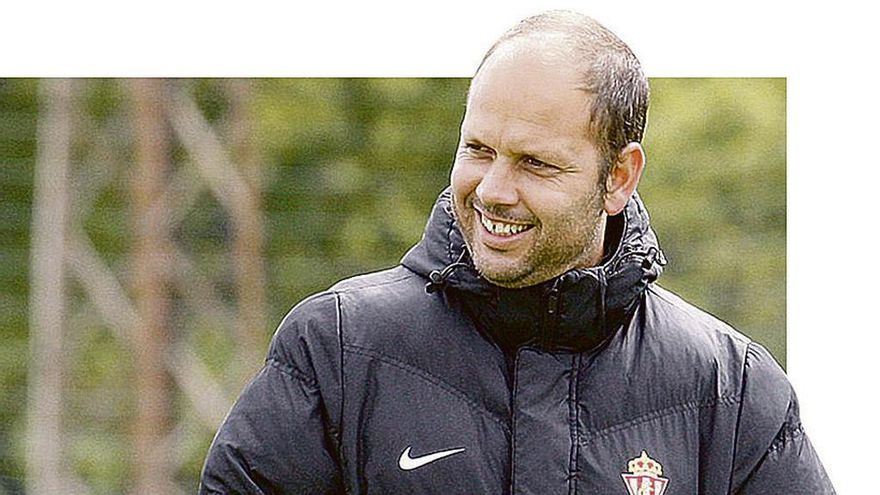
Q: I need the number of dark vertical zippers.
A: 1